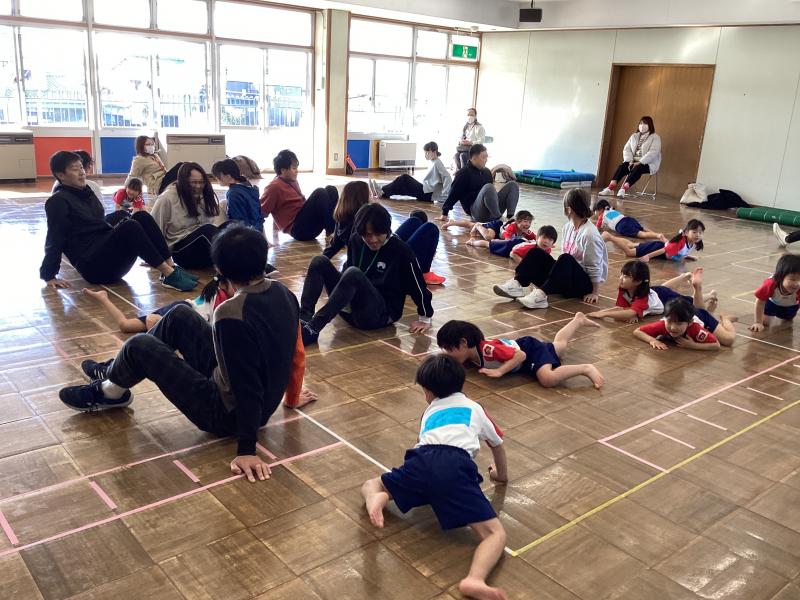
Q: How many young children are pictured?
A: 11